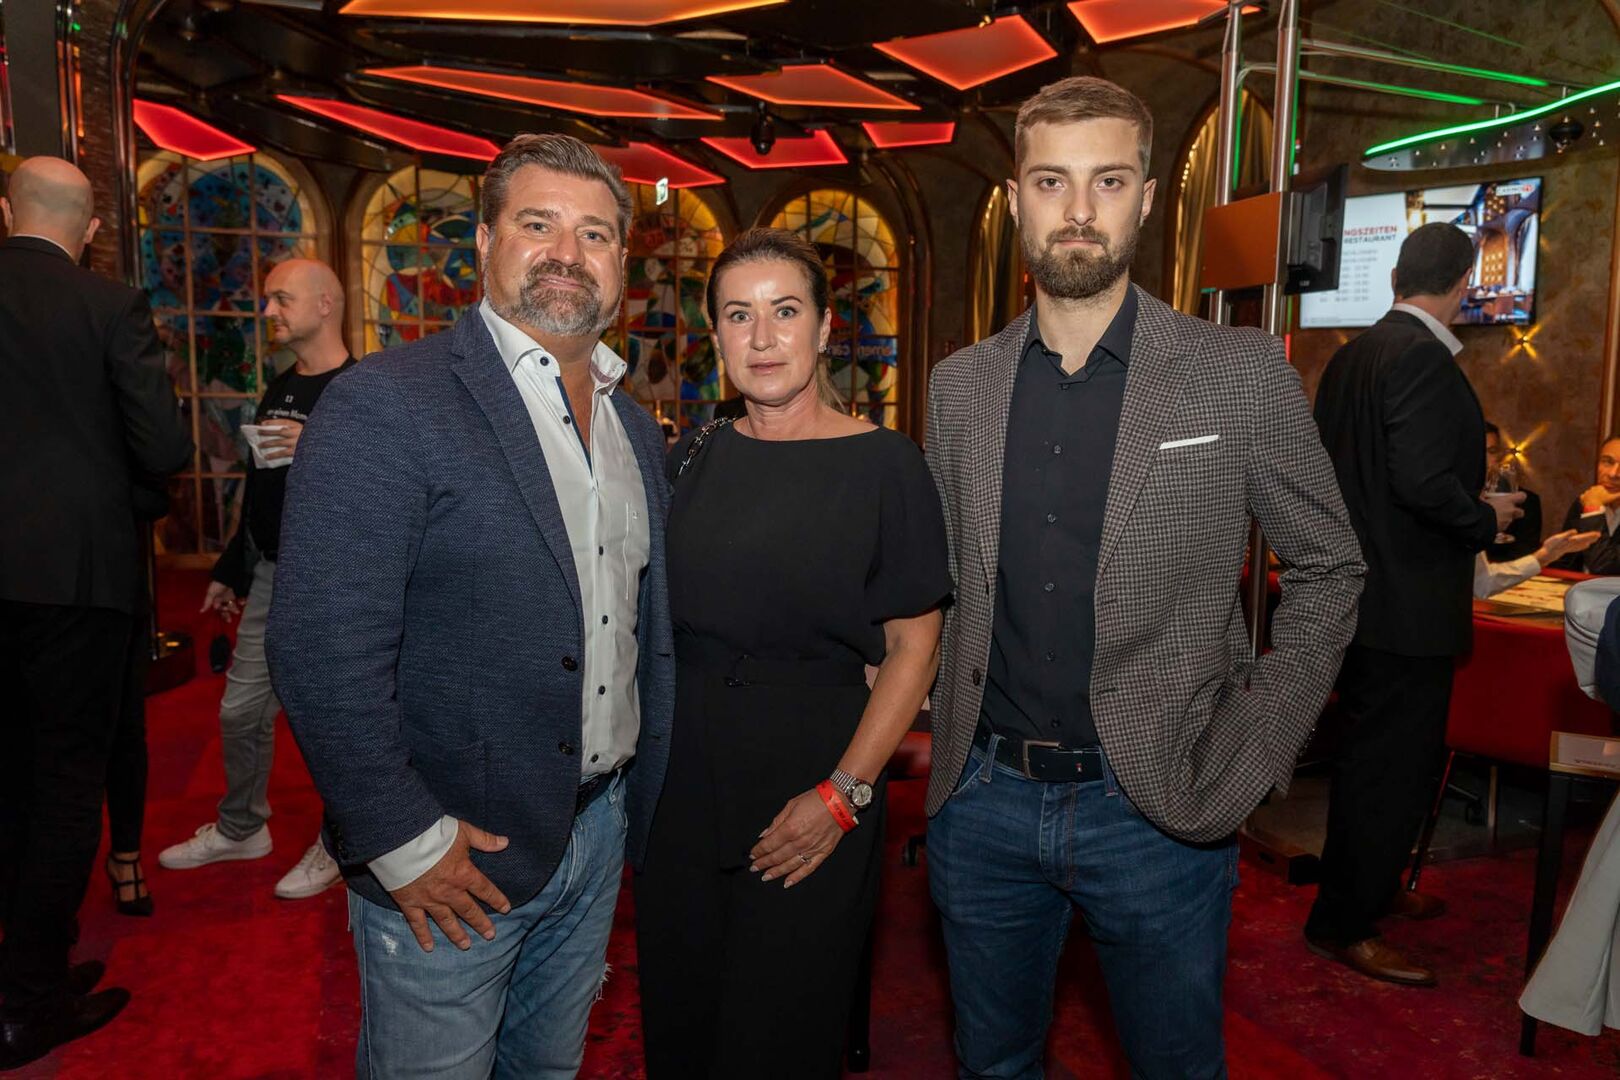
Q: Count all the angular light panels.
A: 10